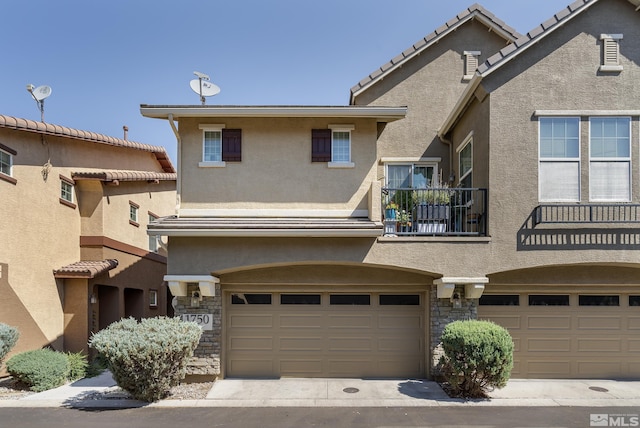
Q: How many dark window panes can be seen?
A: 8